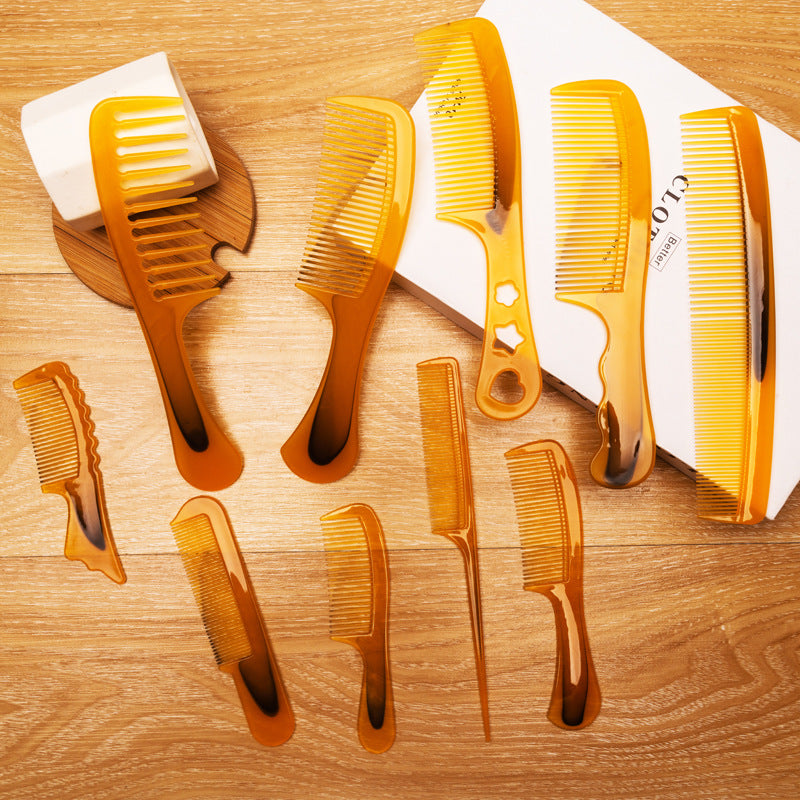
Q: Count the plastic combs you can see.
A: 10